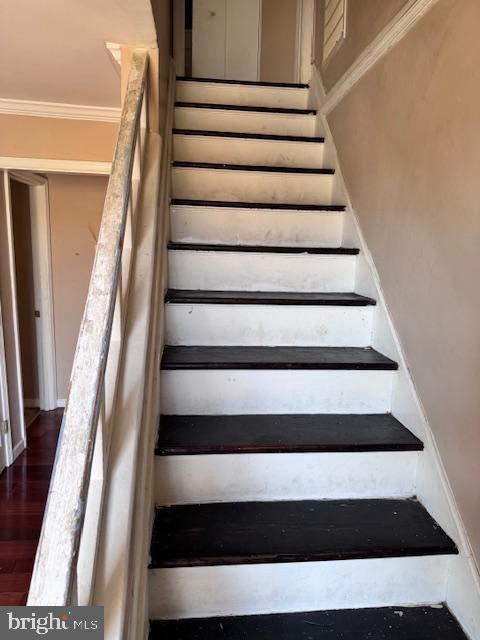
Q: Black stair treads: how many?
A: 11